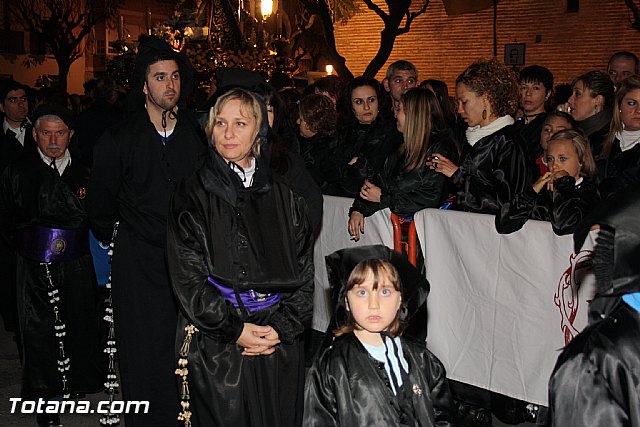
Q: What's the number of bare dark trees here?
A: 2